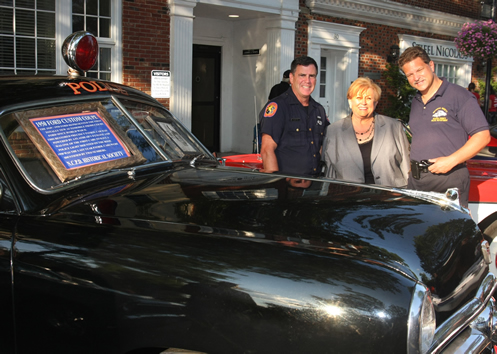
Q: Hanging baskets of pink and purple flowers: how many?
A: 1